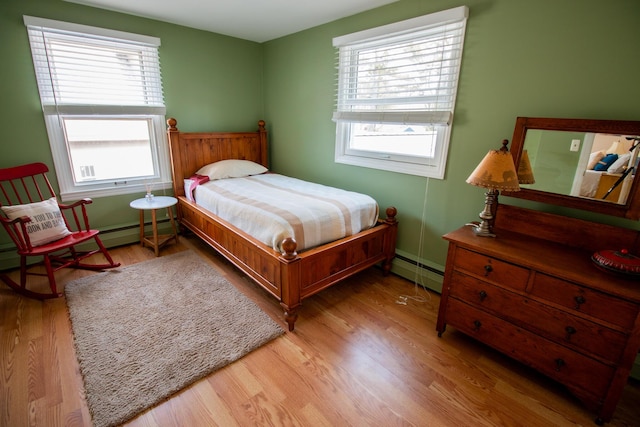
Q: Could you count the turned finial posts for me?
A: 4